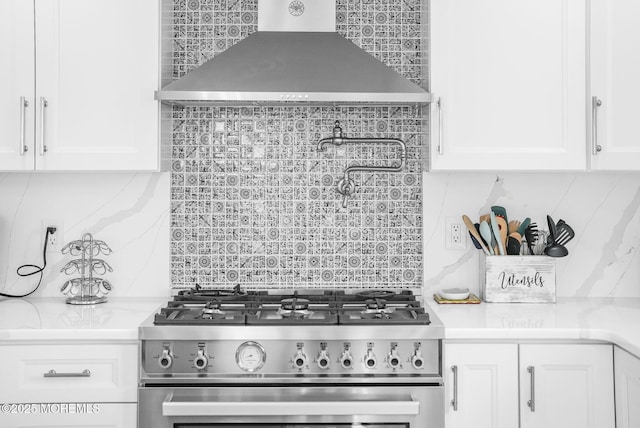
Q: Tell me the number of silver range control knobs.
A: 8